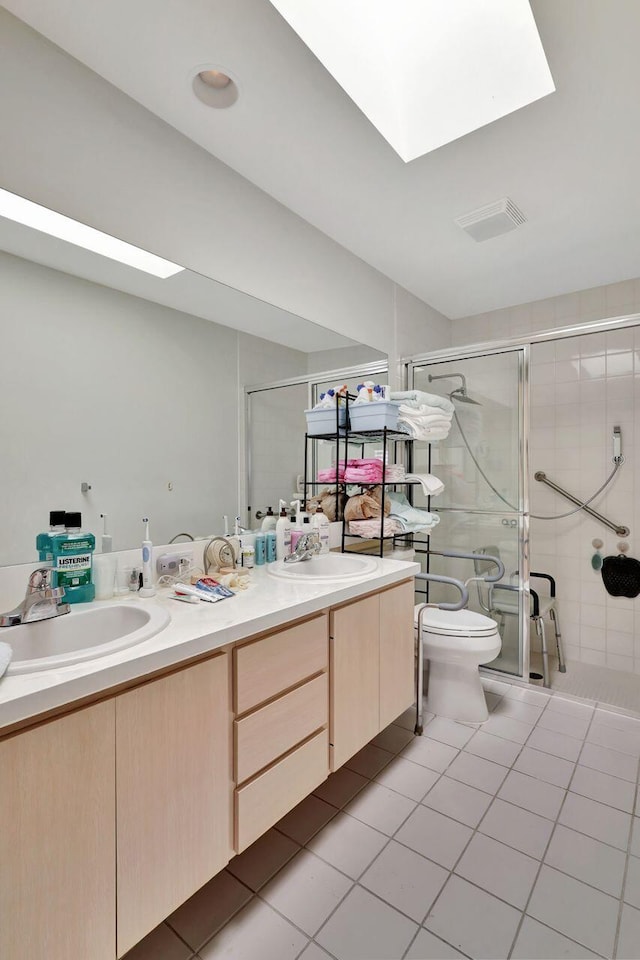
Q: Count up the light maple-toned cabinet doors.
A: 4